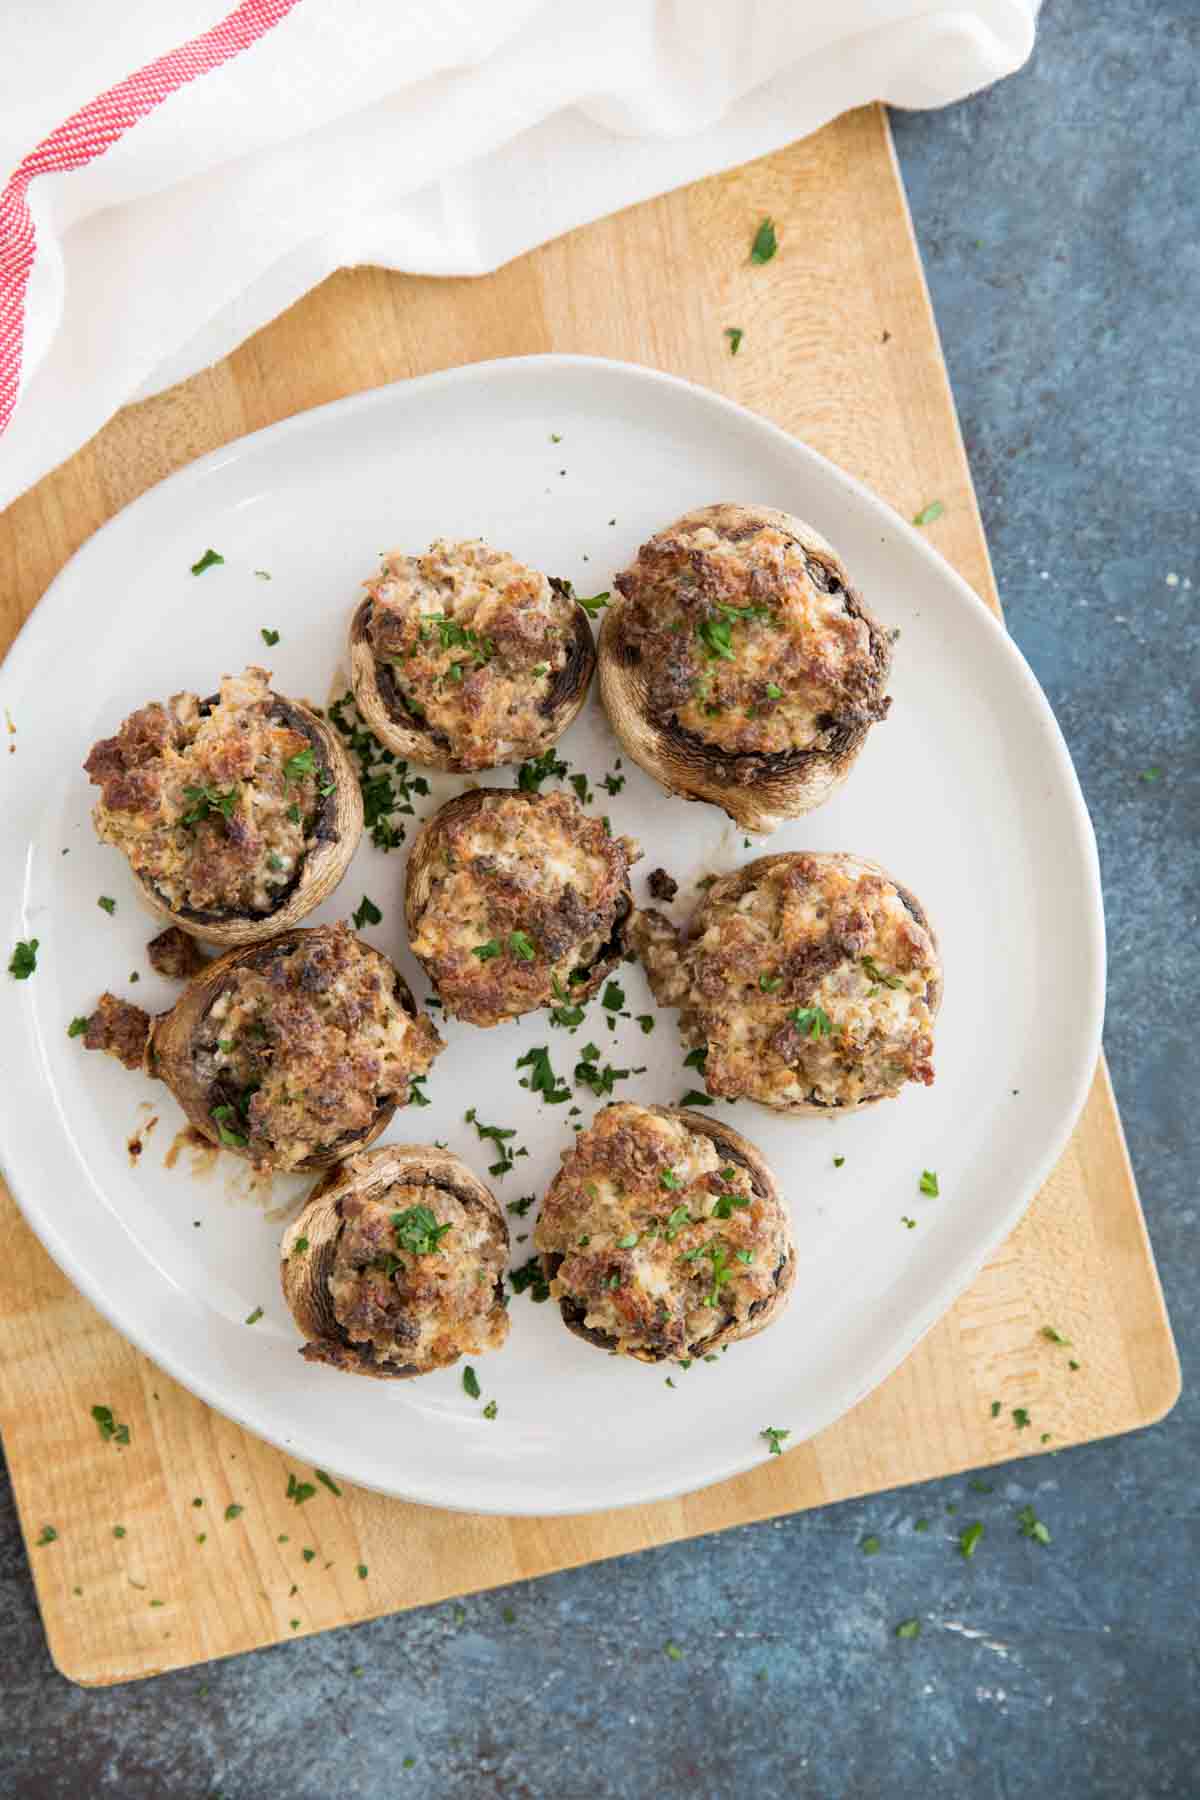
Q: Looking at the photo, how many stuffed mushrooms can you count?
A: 8